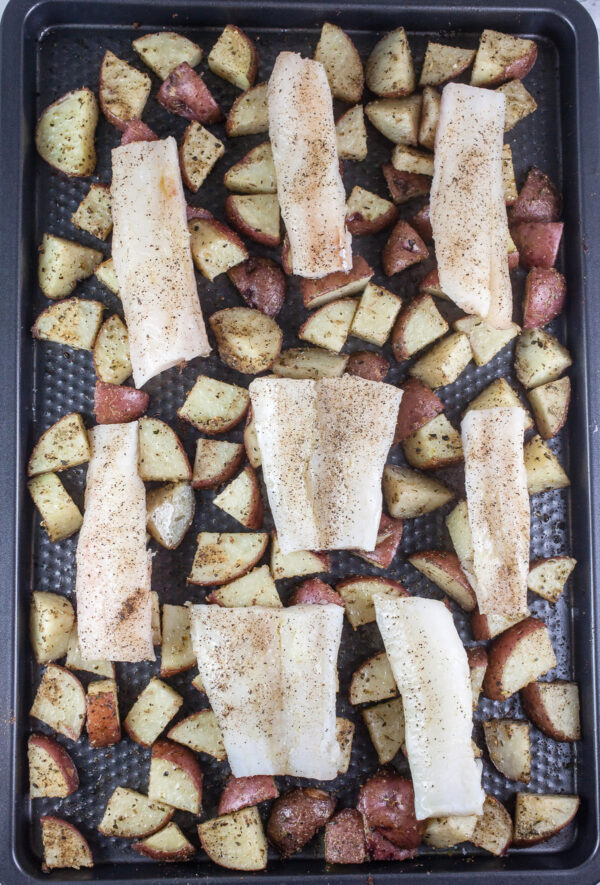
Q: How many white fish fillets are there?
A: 8